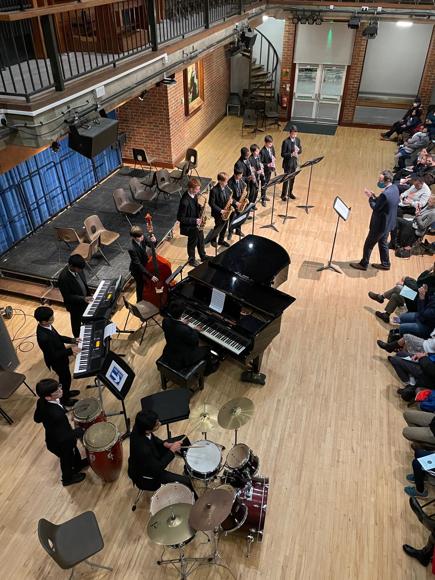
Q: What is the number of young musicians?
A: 13